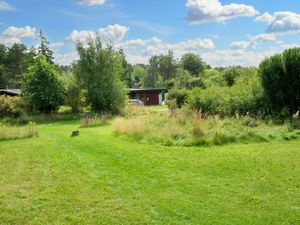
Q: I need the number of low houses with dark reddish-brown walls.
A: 1